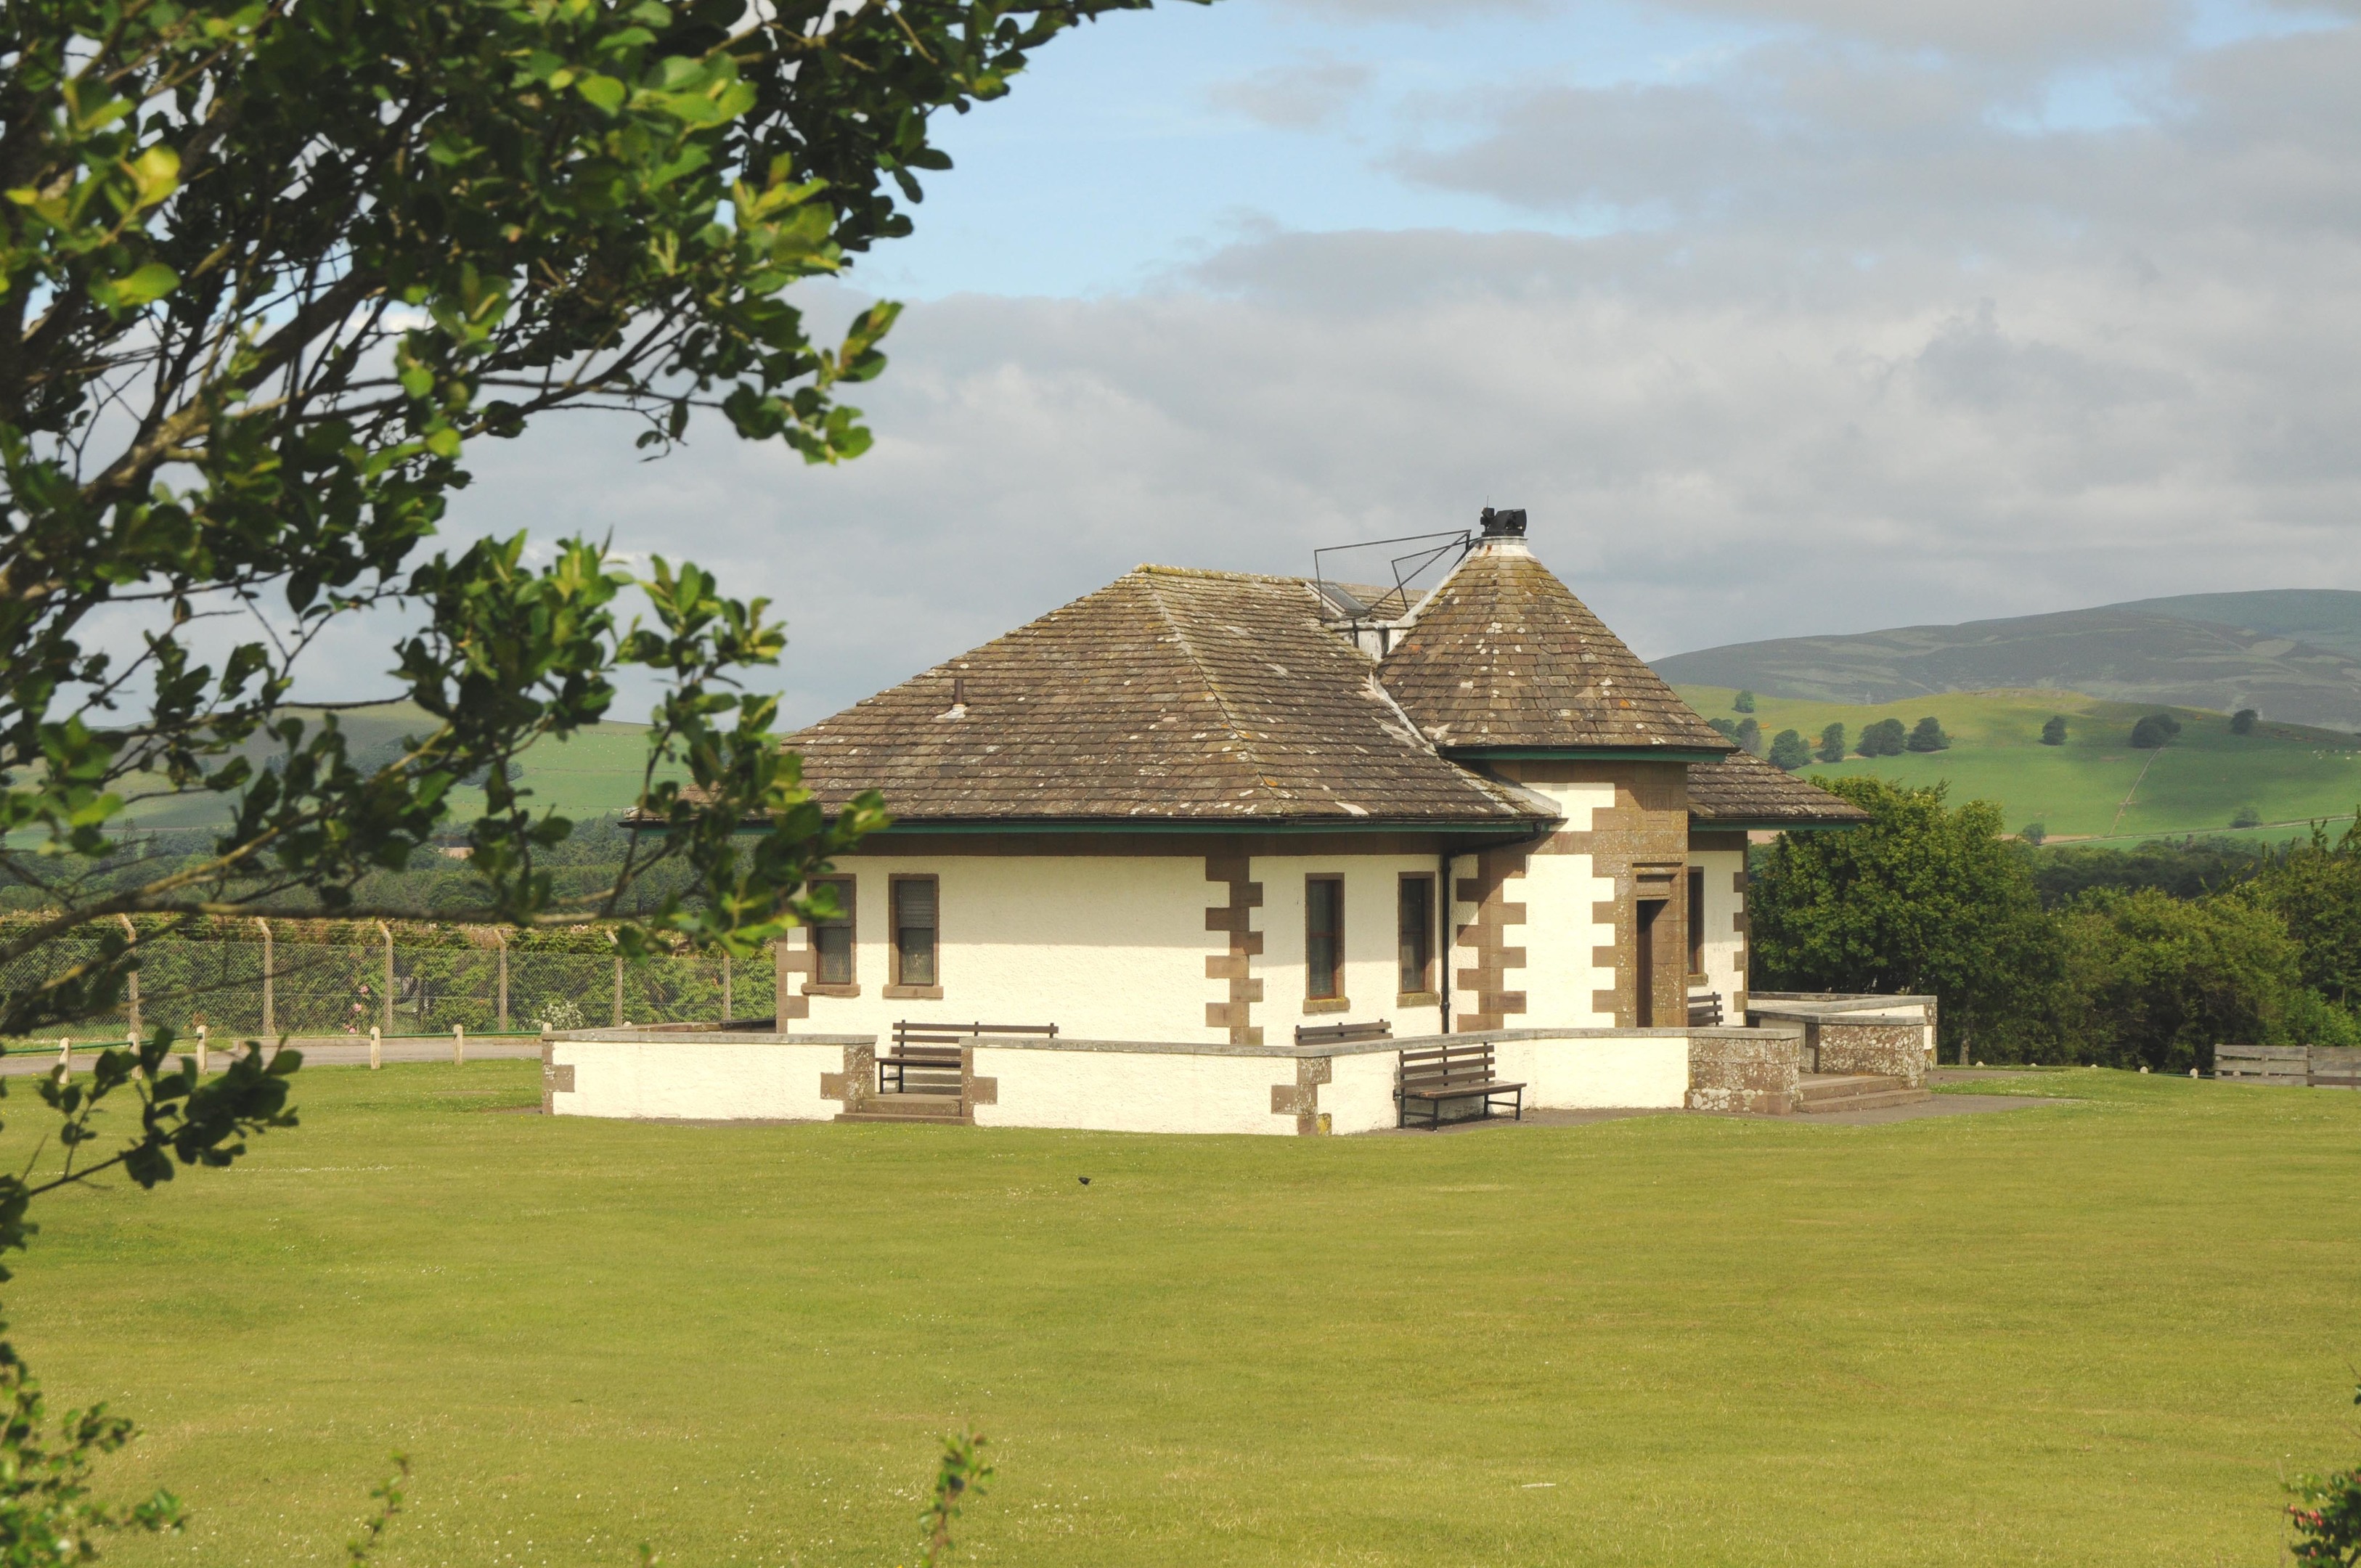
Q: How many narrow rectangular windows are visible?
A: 5